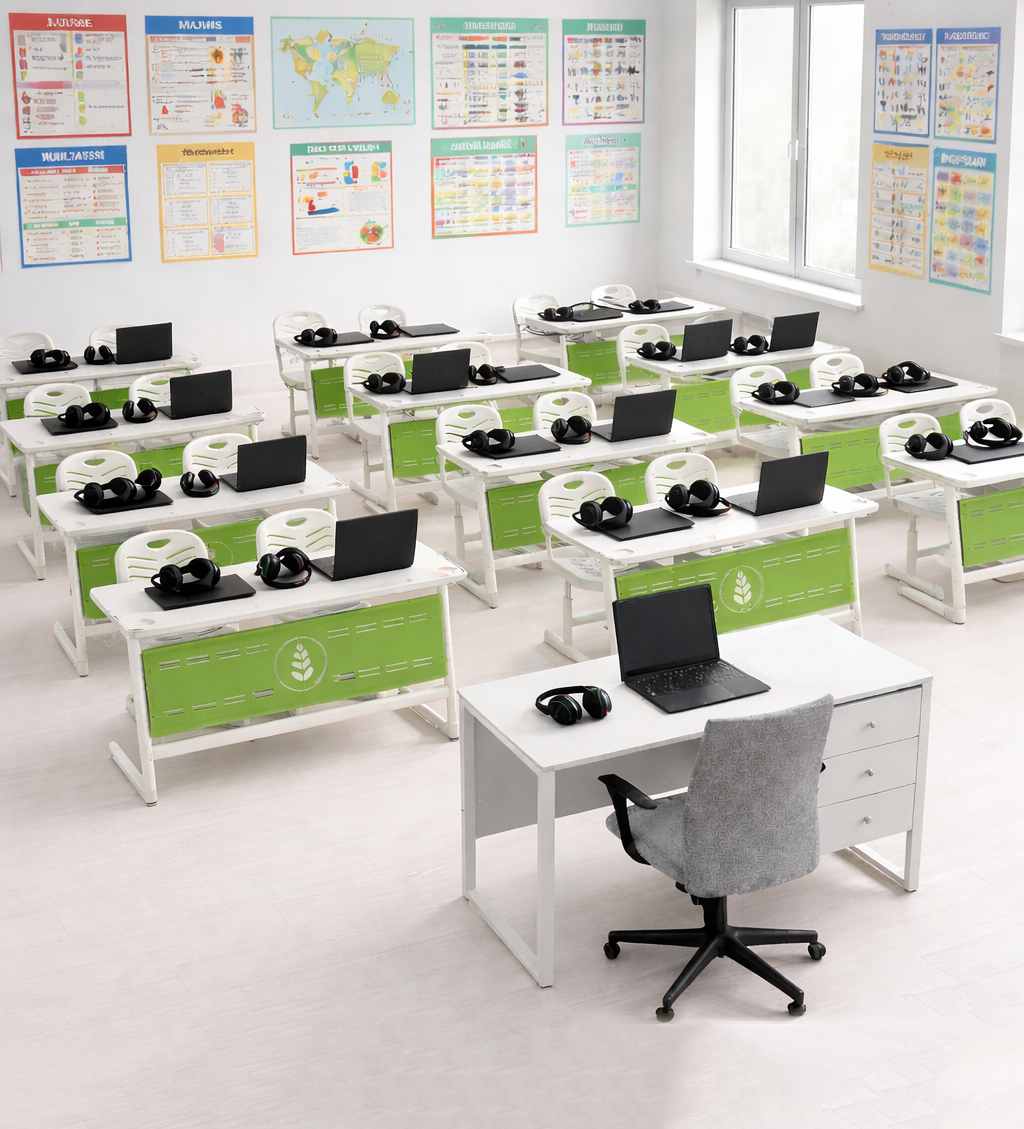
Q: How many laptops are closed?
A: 14